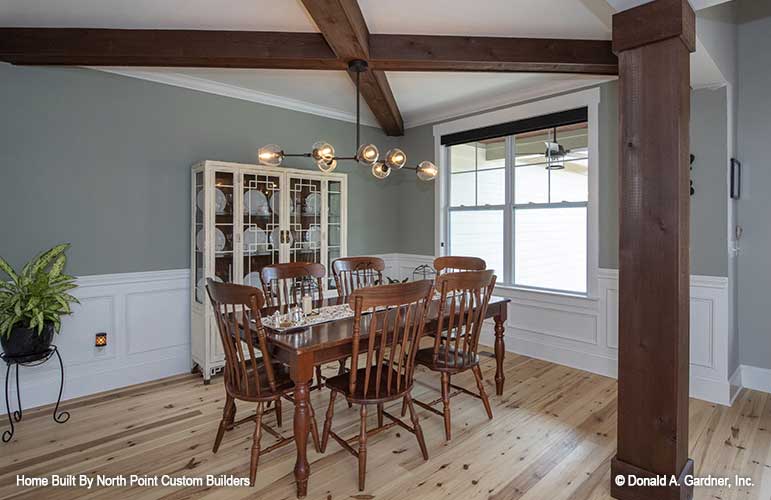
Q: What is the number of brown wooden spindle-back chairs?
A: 6